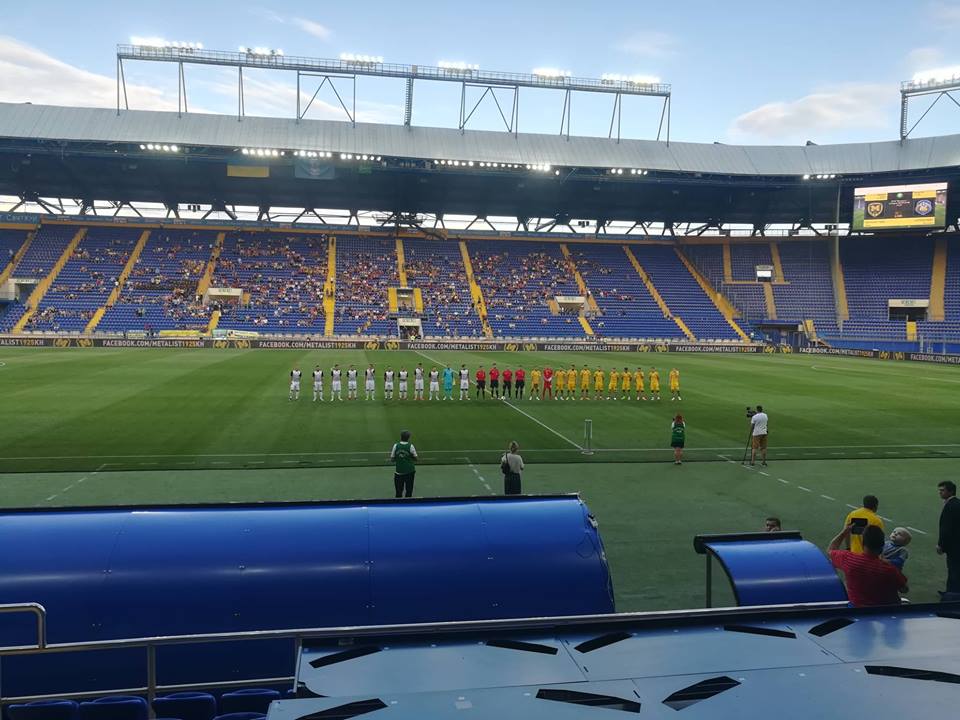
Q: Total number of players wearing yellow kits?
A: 10